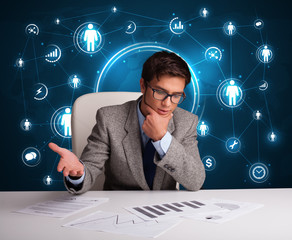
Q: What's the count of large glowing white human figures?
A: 3